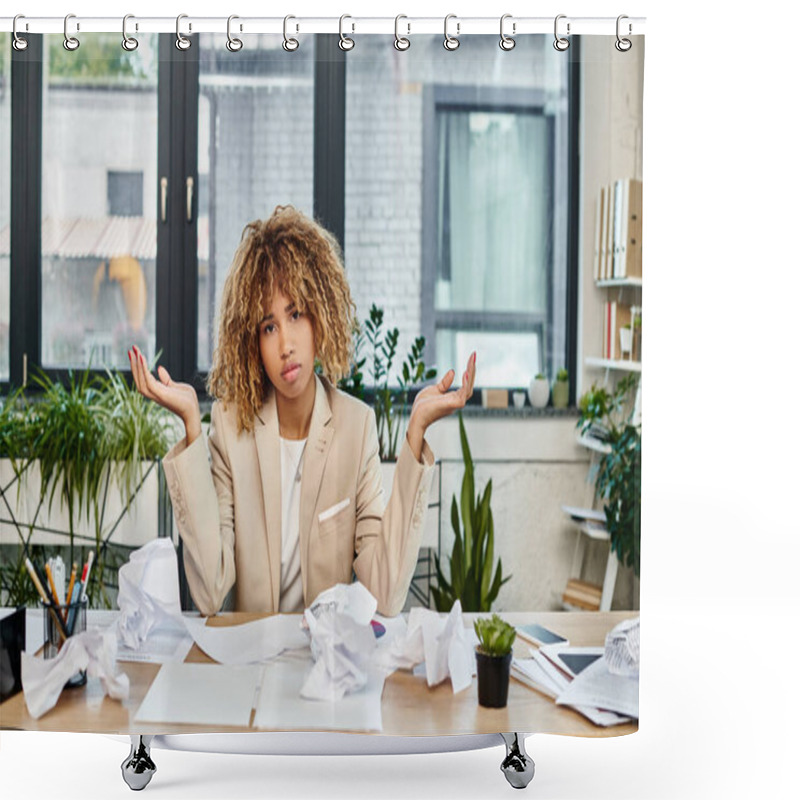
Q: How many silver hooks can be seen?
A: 12